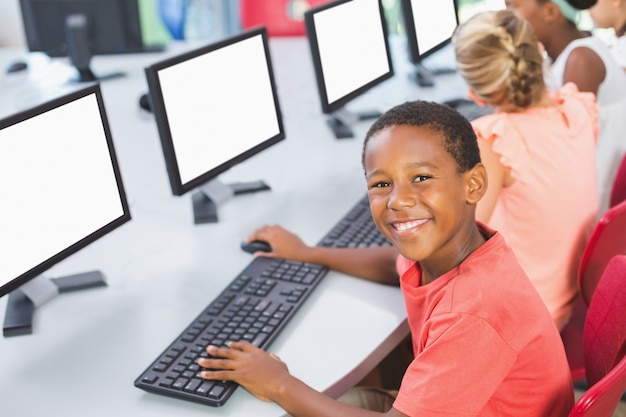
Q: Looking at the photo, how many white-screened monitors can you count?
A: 4